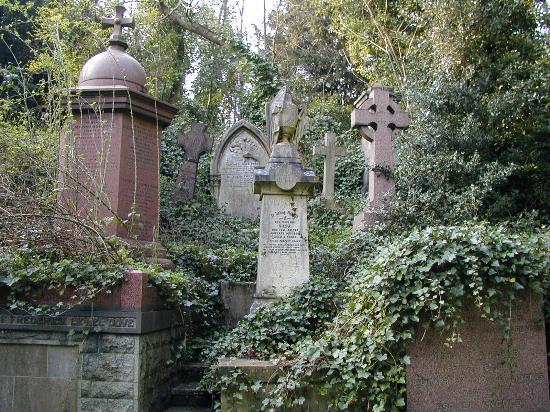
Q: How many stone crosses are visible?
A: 4